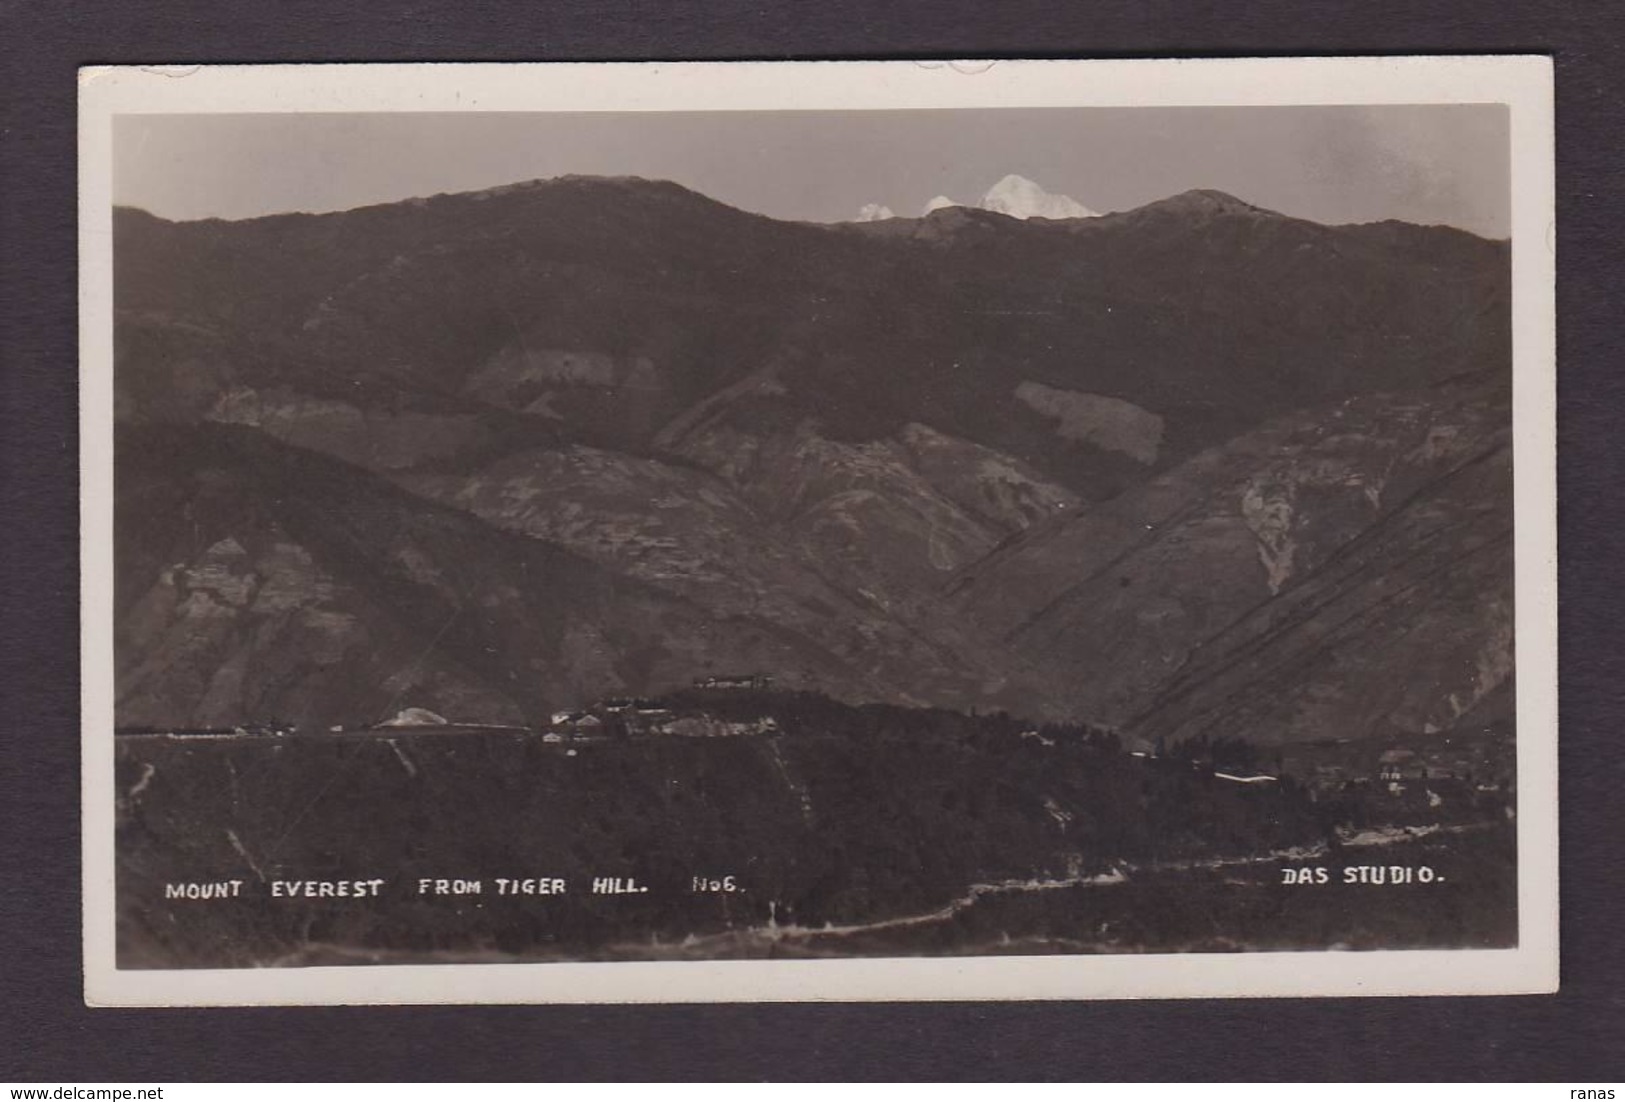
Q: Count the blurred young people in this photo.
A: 0